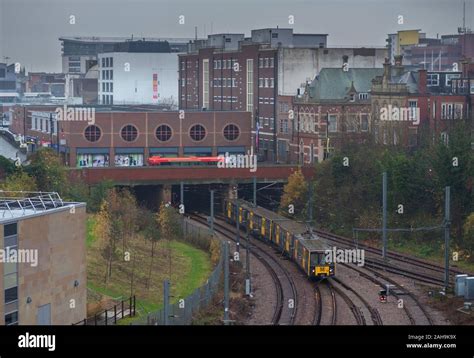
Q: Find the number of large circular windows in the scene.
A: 5